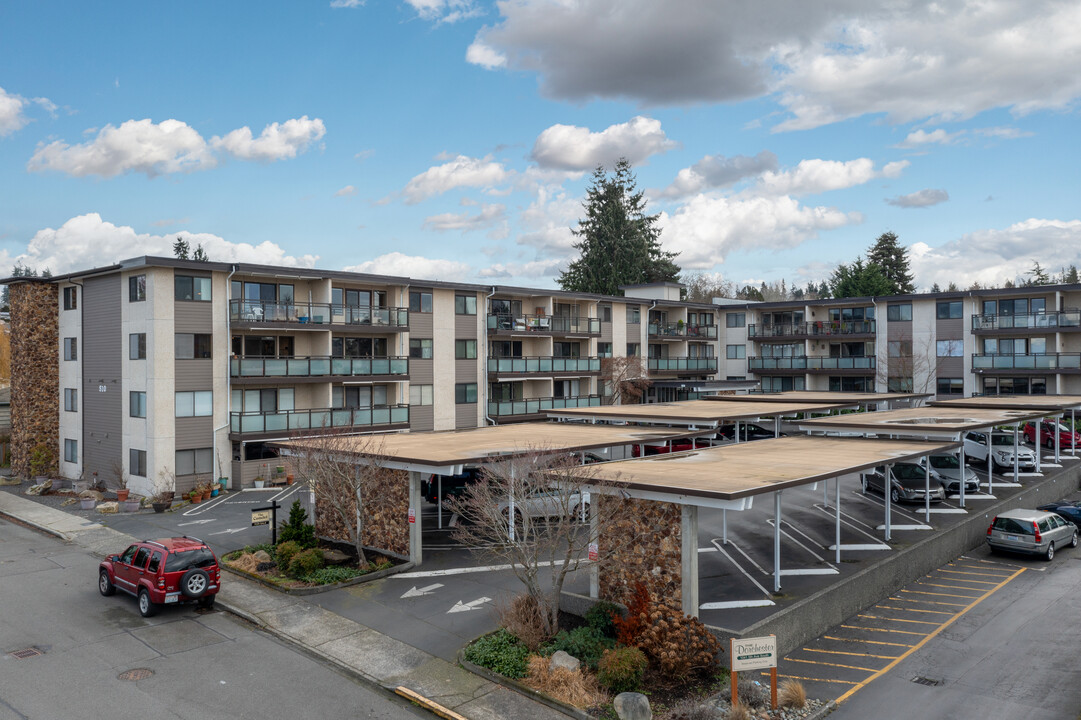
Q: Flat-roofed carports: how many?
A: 6